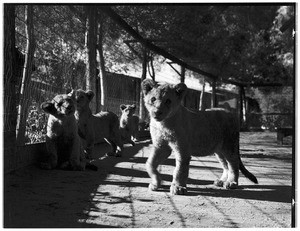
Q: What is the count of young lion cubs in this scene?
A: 4